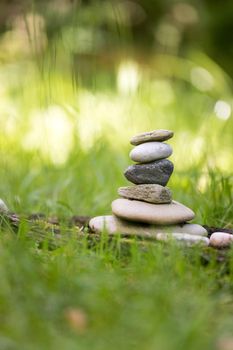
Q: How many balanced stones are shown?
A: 6